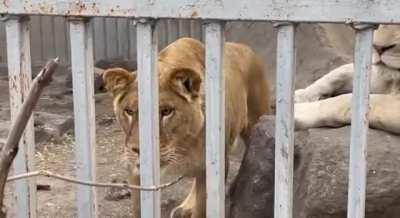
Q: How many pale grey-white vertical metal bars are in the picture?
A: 6